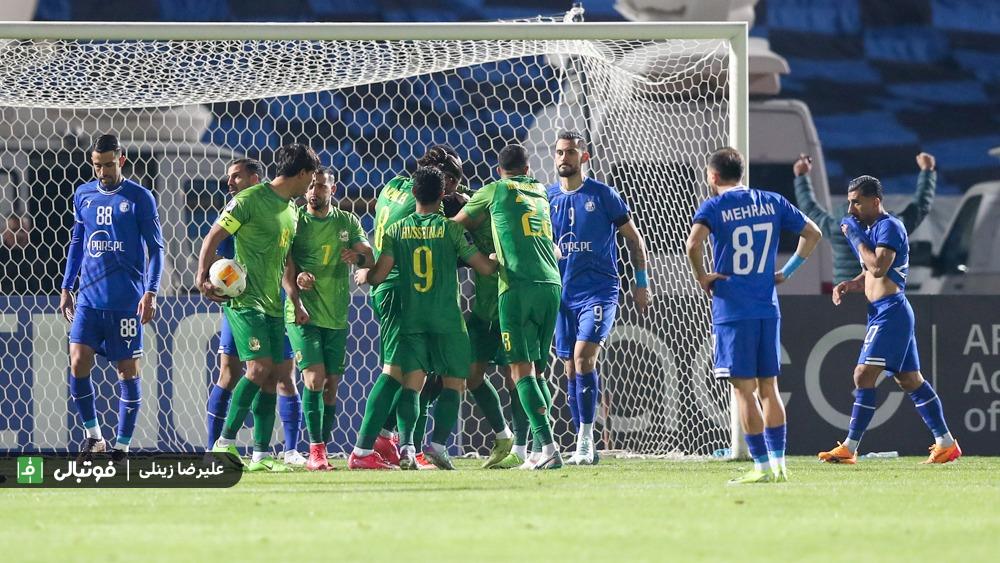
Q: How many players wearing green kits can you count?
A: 6